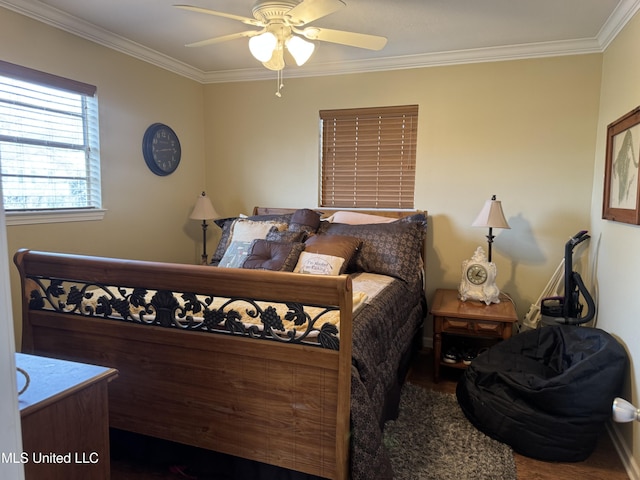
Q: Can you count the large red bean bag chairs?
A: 0